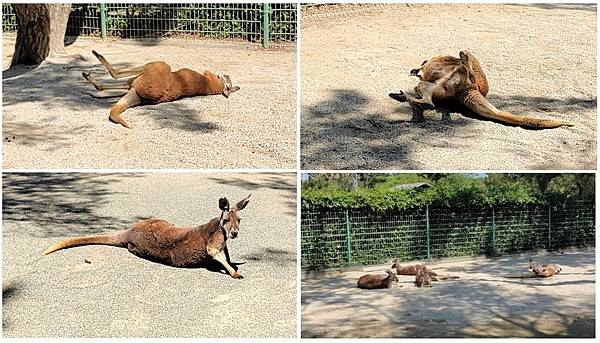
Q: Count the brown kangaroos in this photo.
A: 7